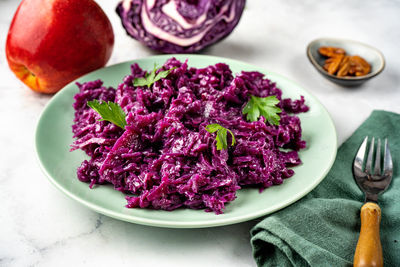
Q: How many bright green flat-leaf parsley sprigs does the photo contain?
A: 4